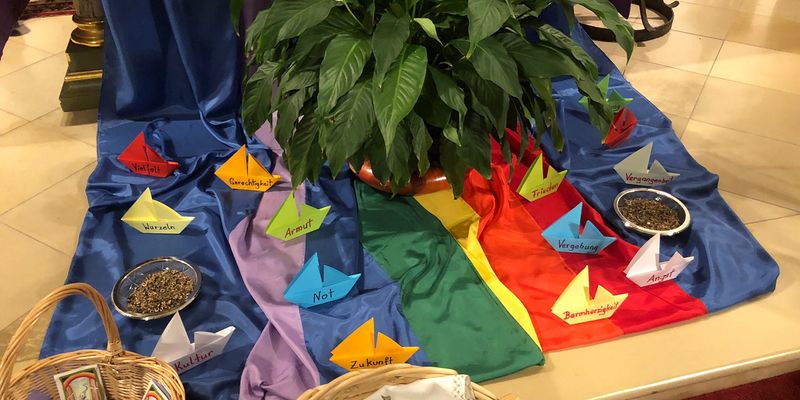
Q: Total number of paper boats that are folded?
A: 14